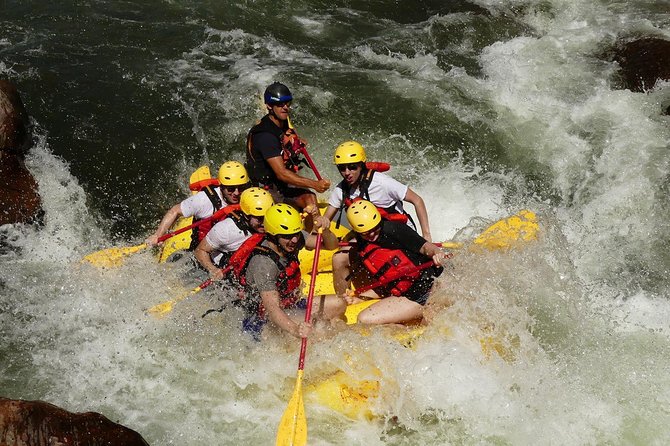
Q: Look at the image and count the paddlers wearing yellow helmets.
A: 5